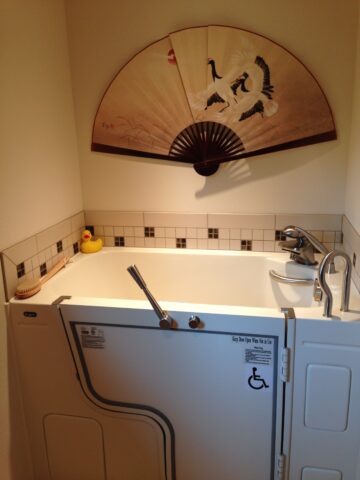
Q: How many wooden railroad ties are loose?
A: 0